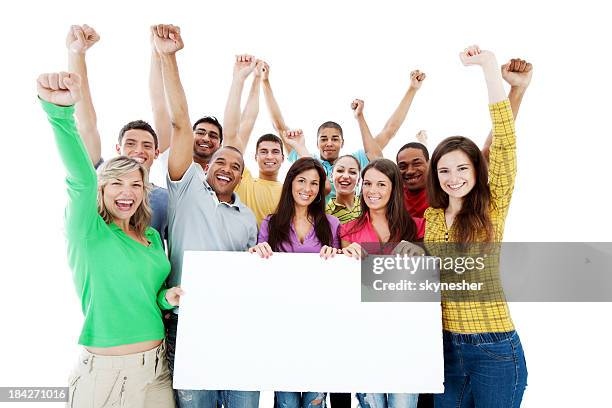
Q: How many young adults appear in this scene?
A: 11